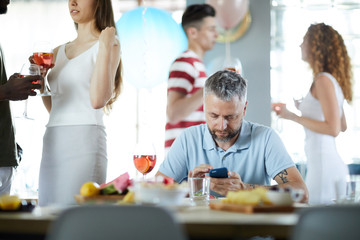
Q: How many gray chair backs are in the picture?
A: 2